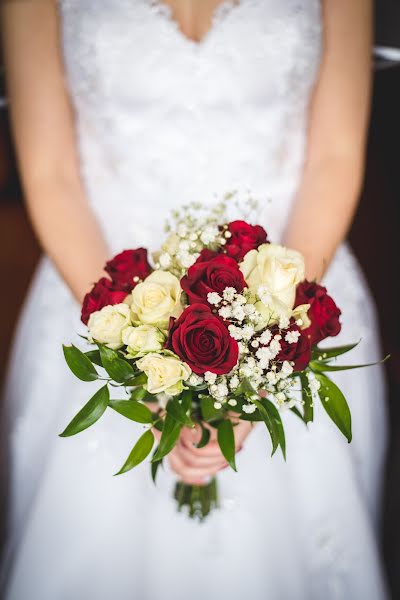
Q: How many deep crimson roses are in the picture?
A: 7